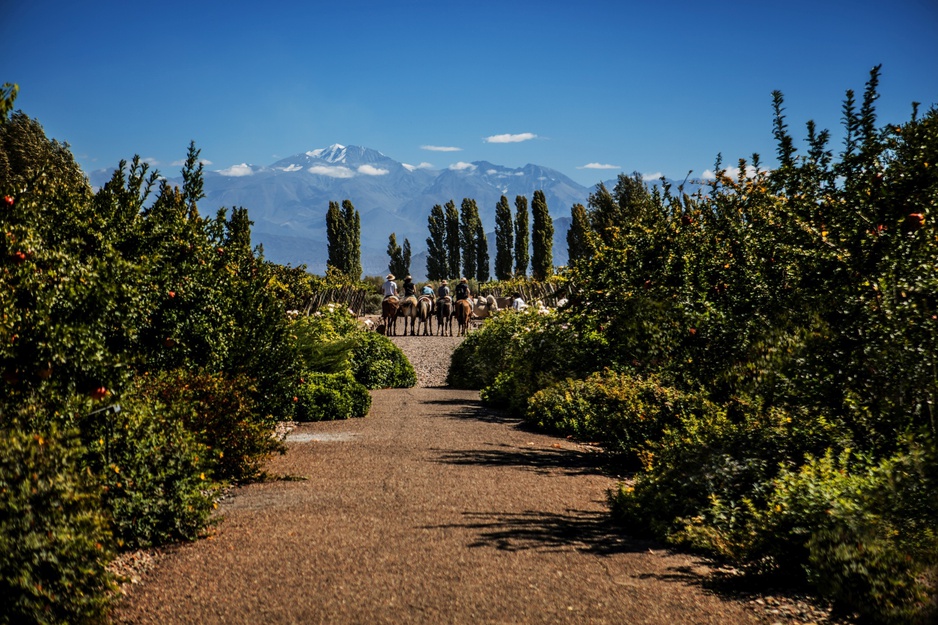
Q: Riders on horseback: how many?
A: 5